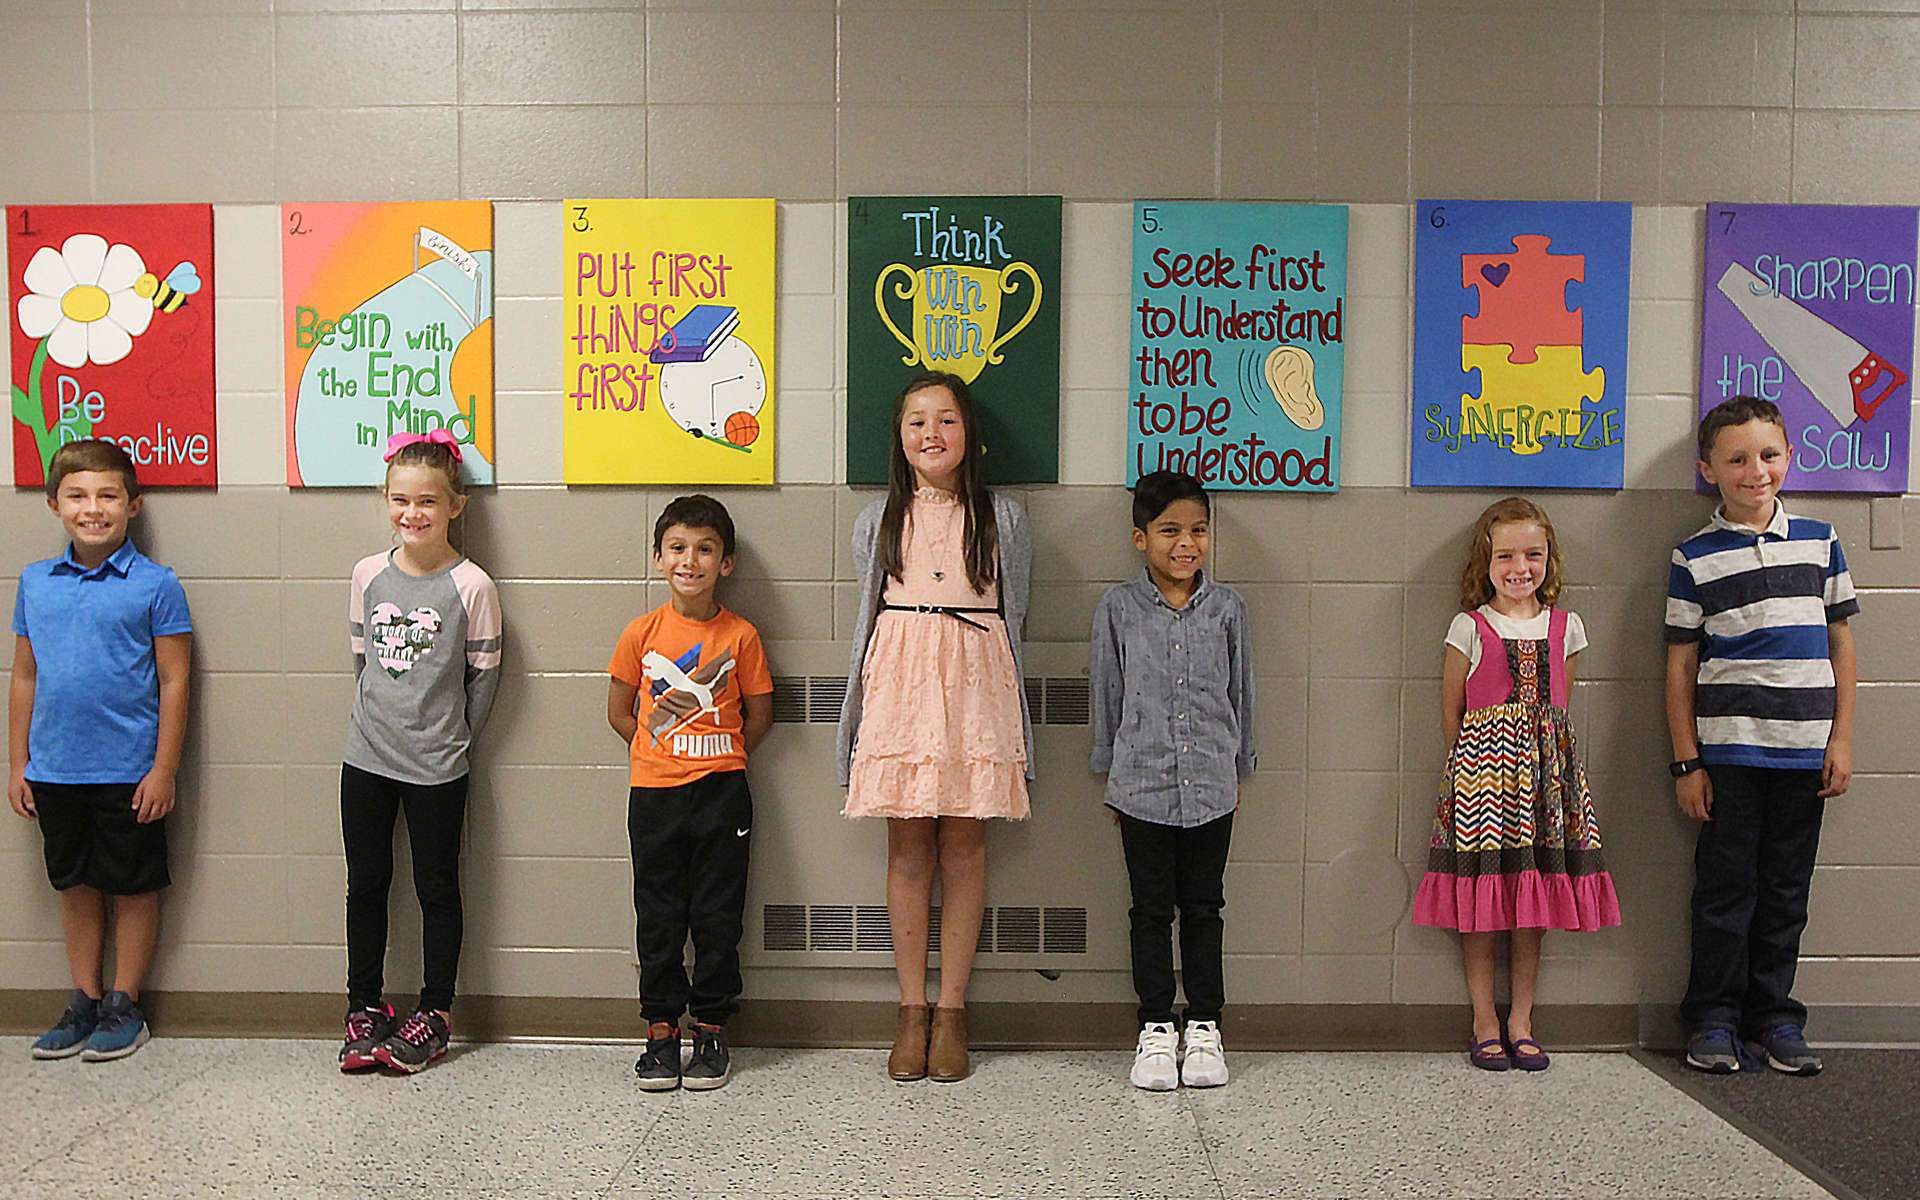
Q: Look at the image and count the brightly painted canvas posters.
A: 7